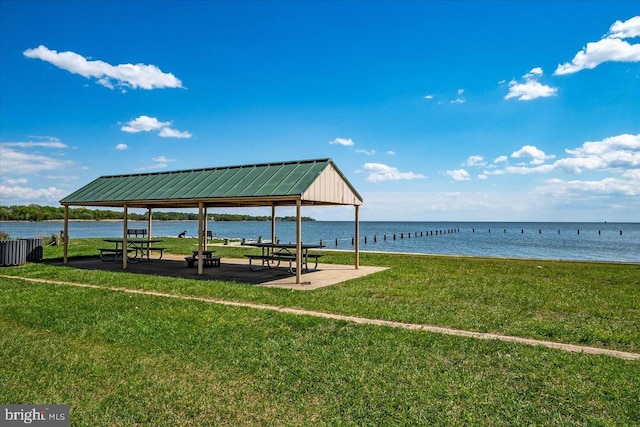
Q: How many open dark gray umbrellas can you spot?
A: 0